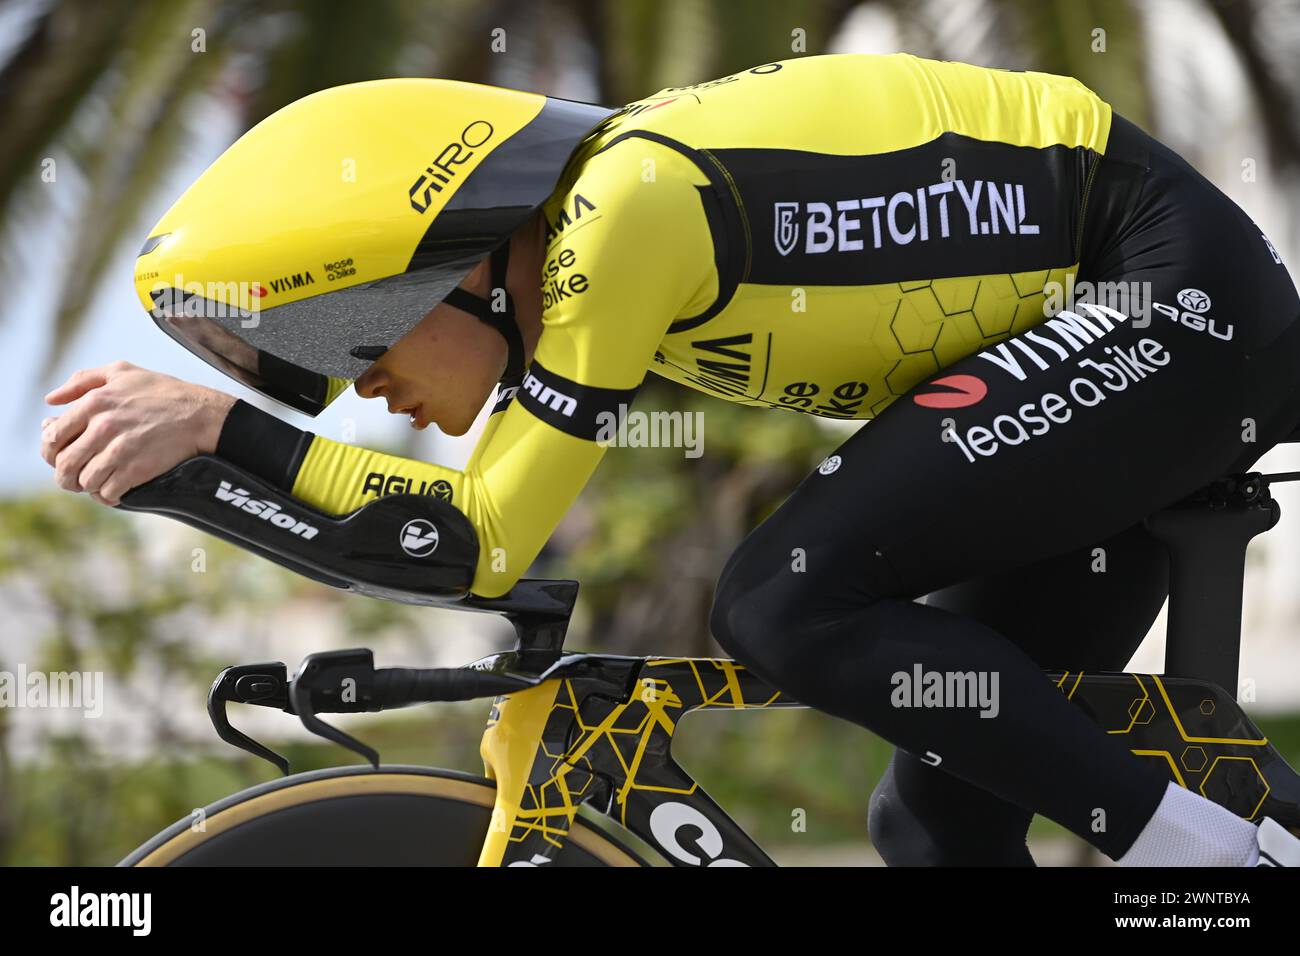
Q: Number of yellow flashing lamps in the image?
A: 0